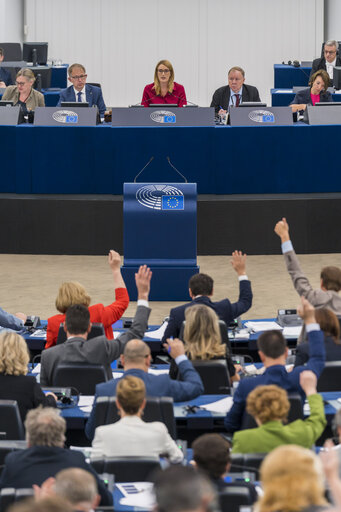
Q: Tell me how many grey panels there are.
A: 5